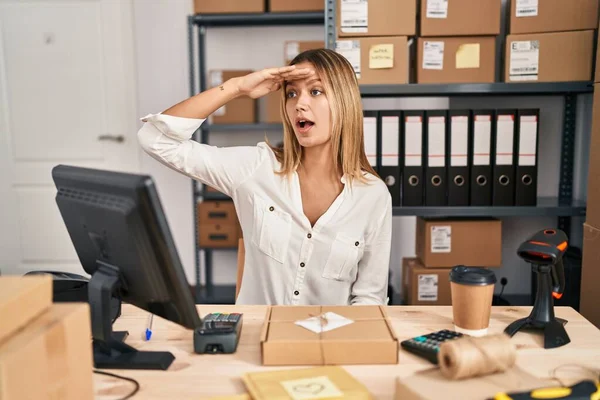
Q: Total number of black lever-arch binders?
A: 8